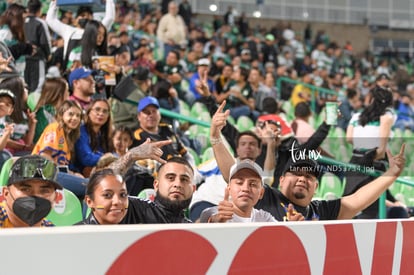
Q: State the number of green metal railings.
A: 2